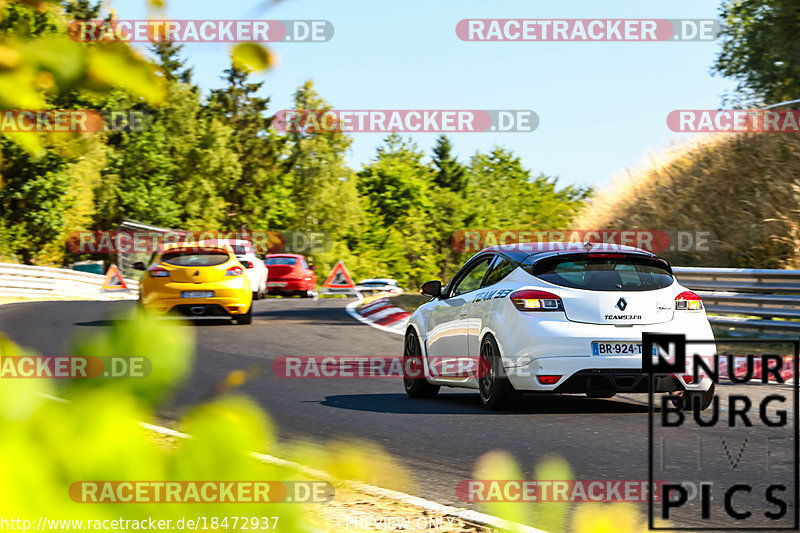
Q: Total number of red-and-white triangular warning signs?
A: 2